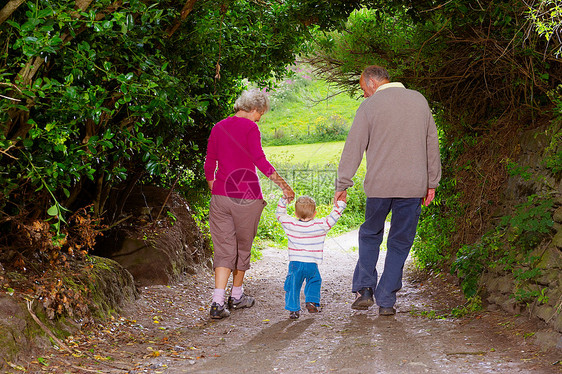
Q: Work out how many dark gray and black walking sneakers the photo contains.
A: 2